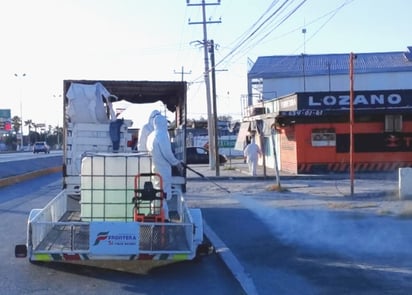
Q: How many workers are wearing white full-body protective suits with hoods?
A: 3